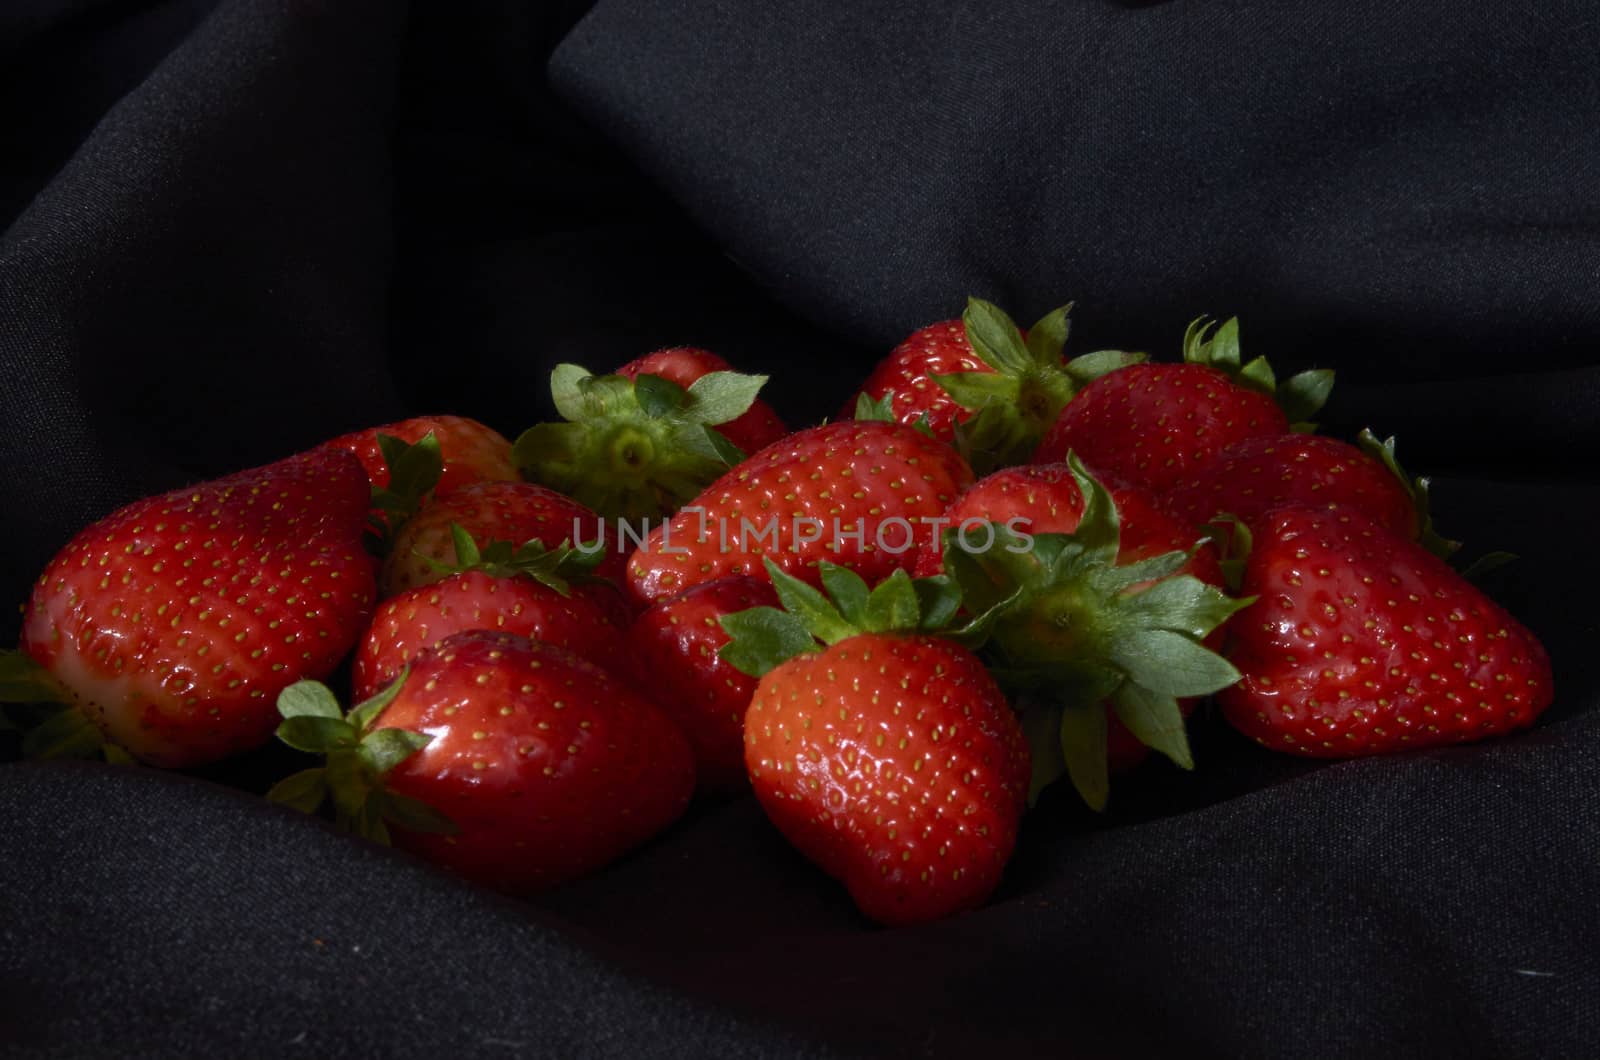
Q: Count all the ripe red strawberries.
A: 14